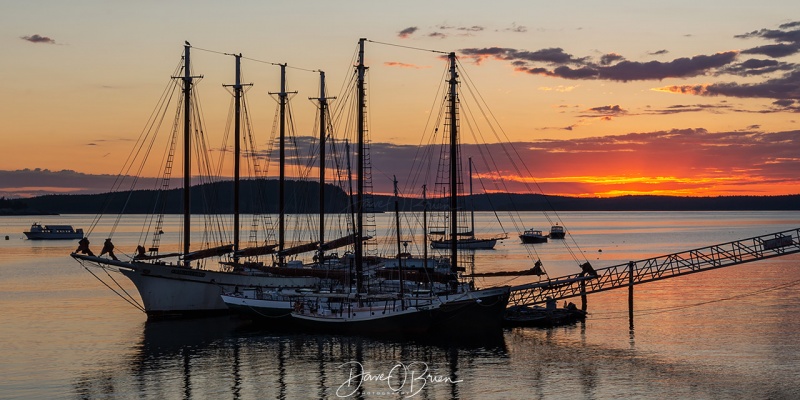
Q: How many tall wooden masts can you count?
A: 6